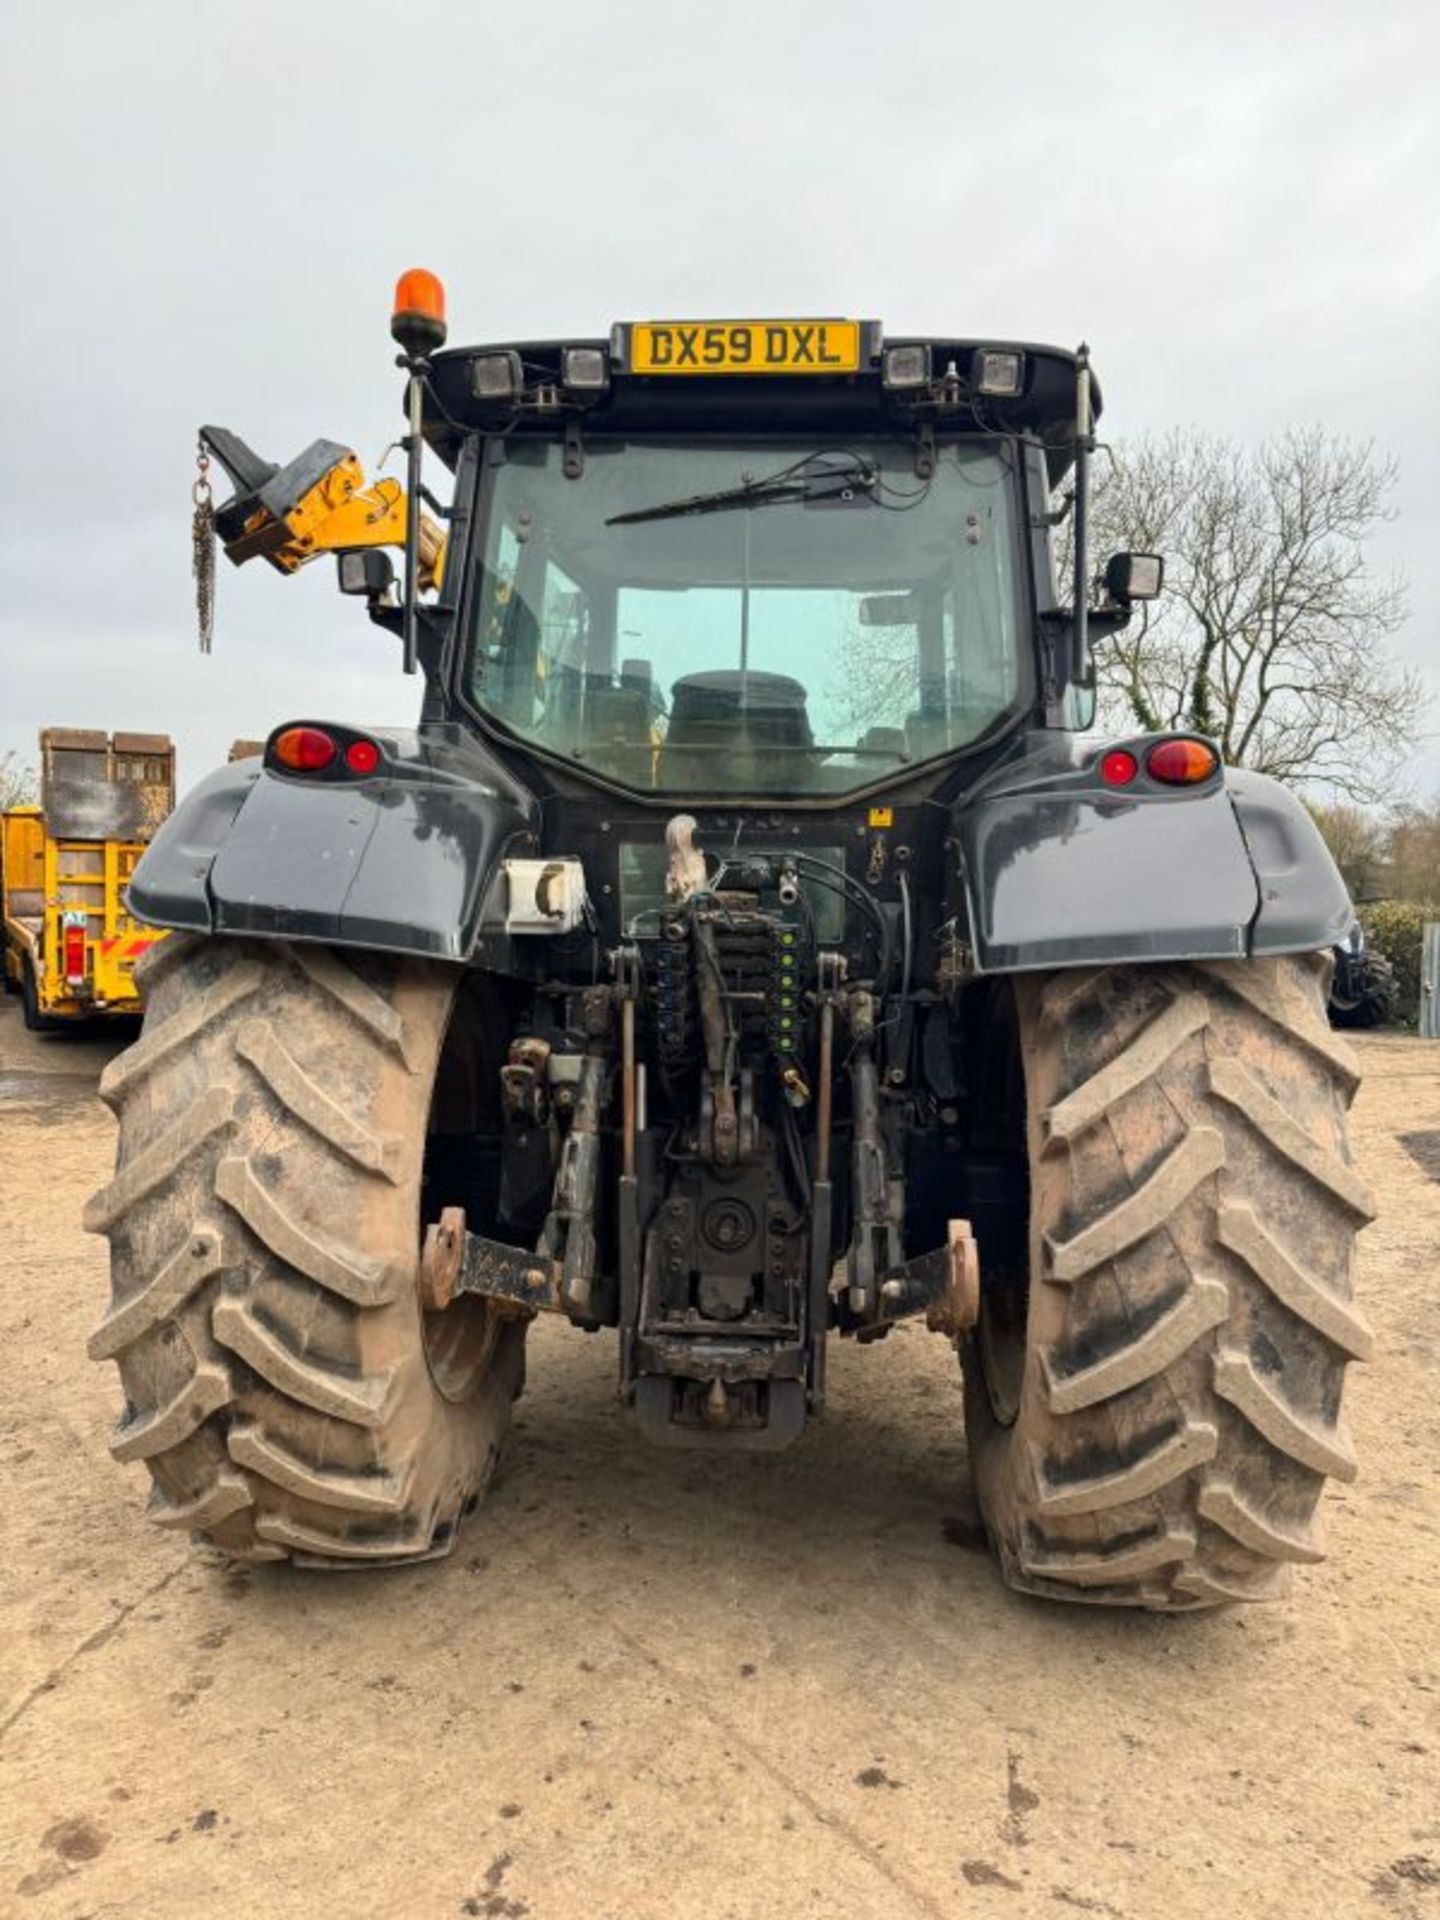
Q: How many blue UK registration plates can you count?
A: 0